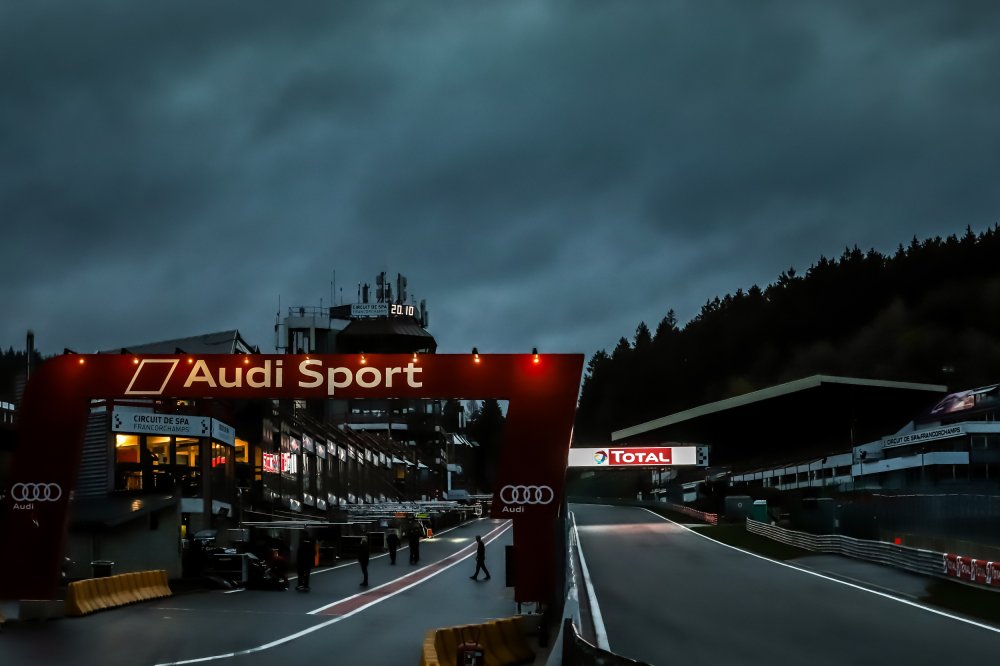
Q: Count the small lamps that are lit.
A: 9